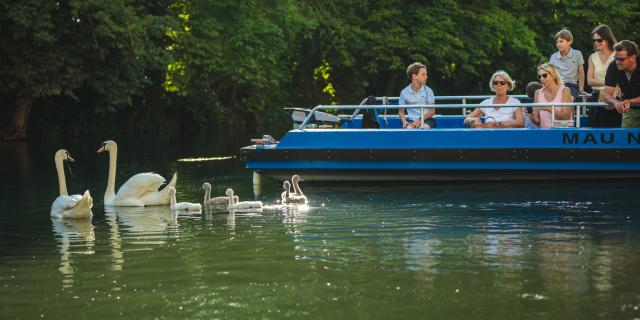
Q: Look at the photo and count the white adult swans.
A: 2